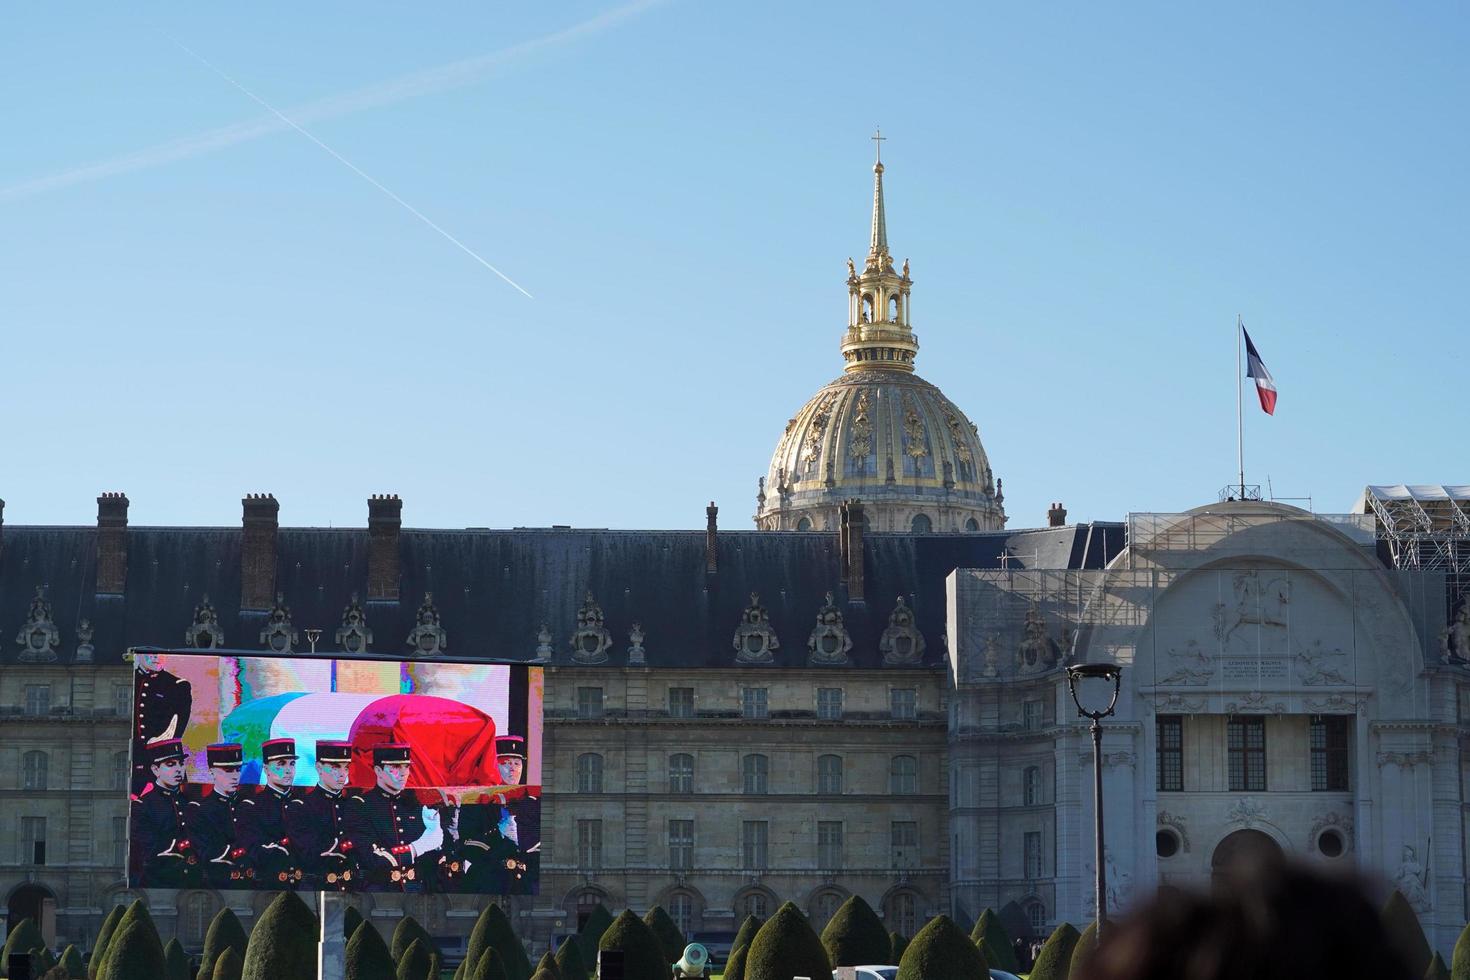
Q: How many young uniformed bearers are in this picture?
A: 6